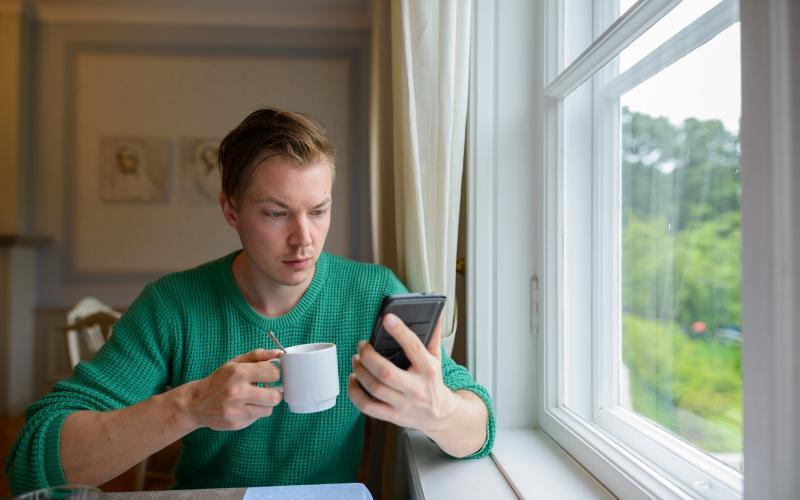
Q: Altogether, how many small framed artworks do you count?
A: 2